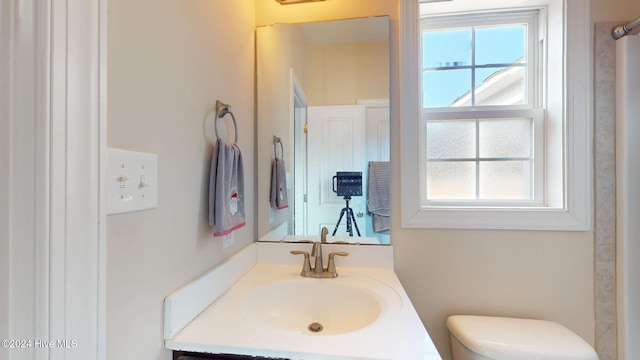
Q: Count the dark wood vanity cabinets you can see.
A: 1